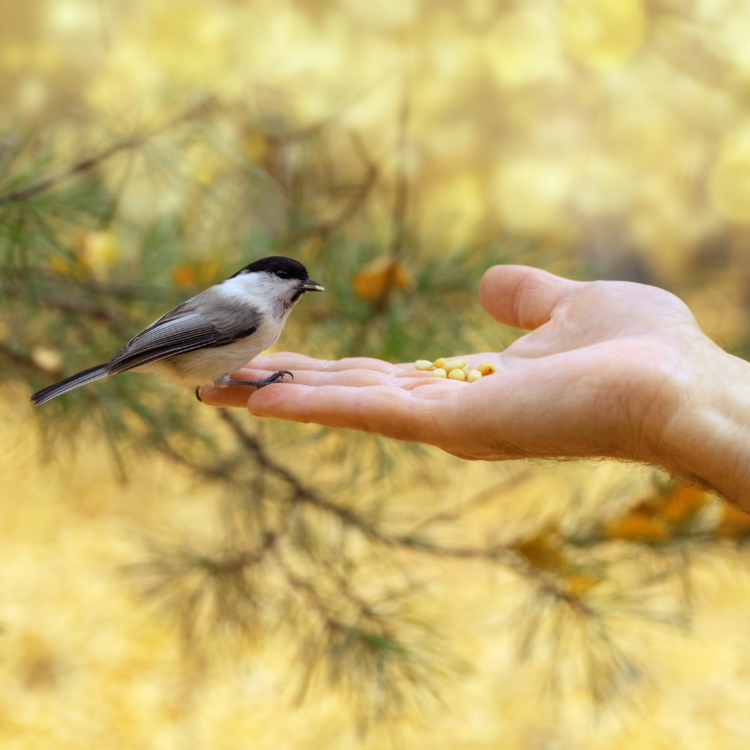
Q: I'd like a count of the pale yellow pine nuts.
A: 8